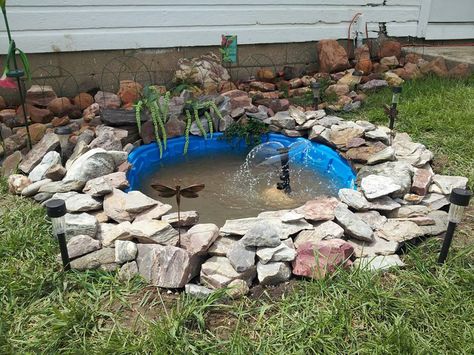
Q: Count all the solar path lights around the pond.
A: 5